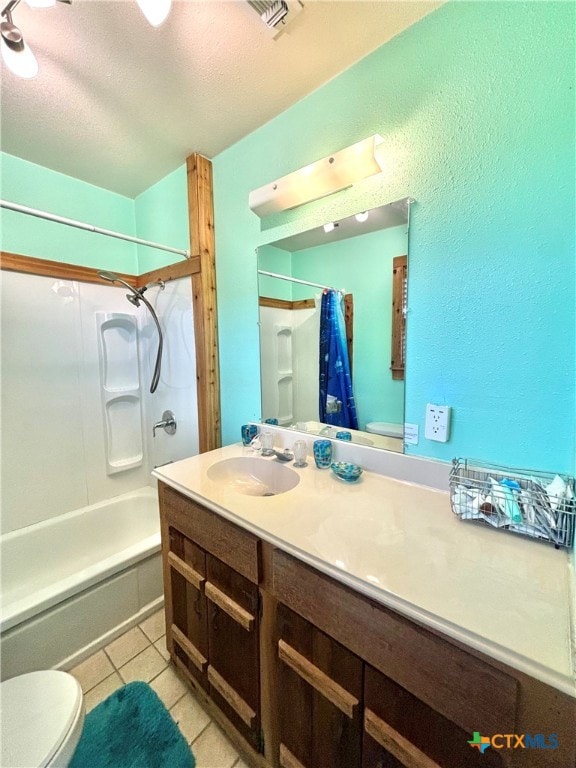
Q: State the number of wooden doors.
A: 4